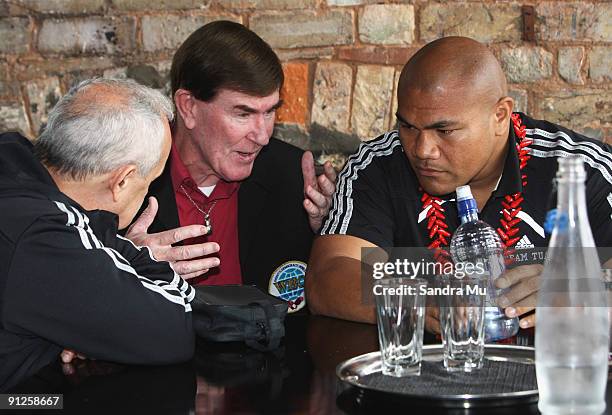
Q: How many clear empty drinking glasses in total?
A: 2